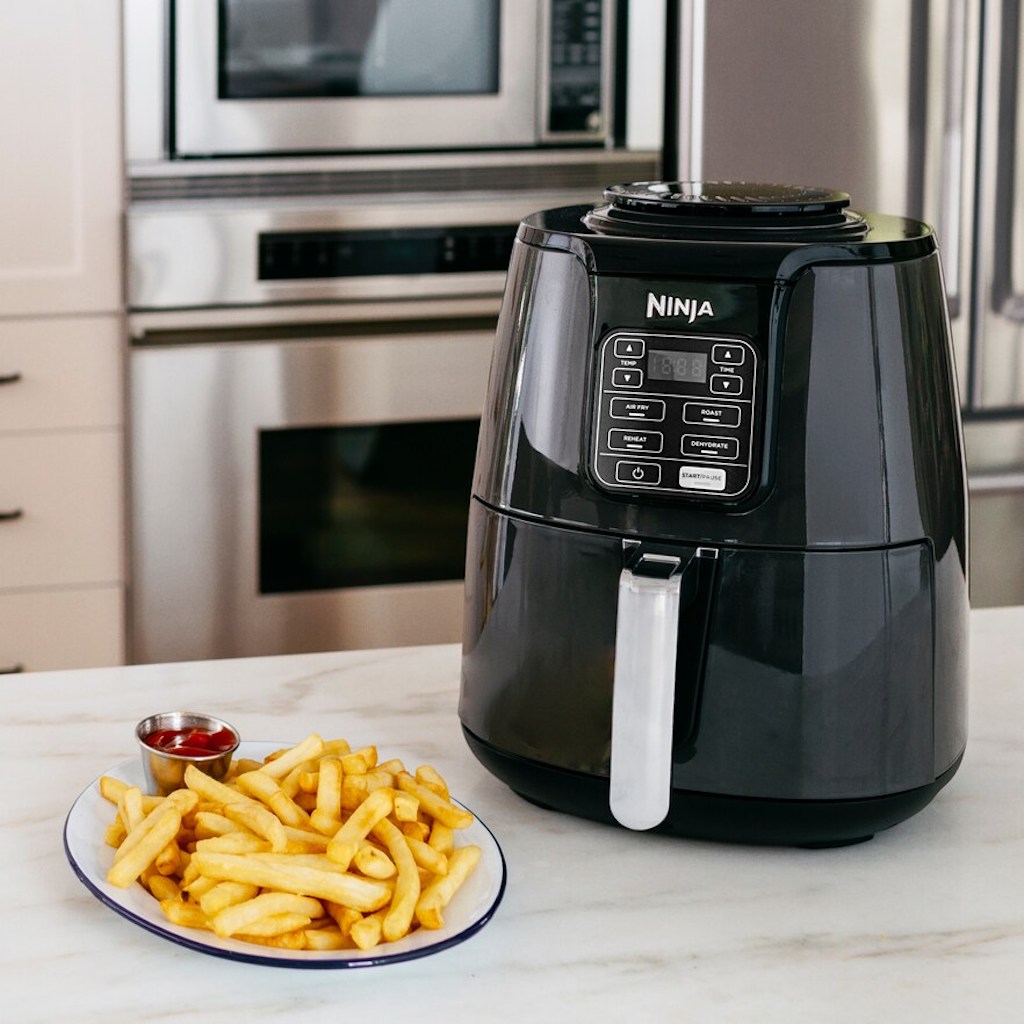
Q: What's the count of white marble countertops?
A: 1